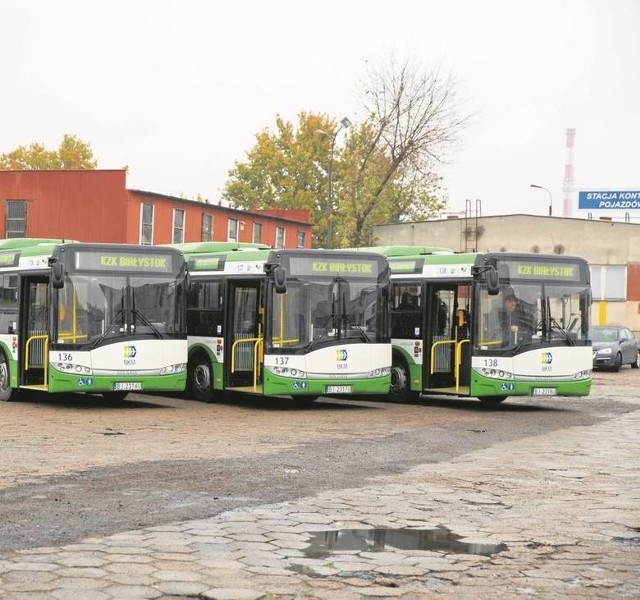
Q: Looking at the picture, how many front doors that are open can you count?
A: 3